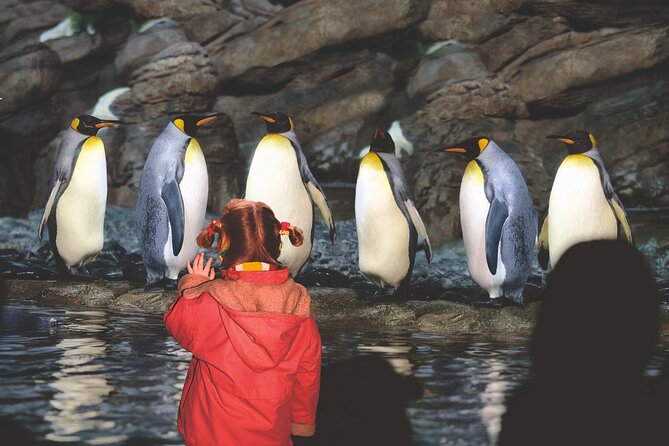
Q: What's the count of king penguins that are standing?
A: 6